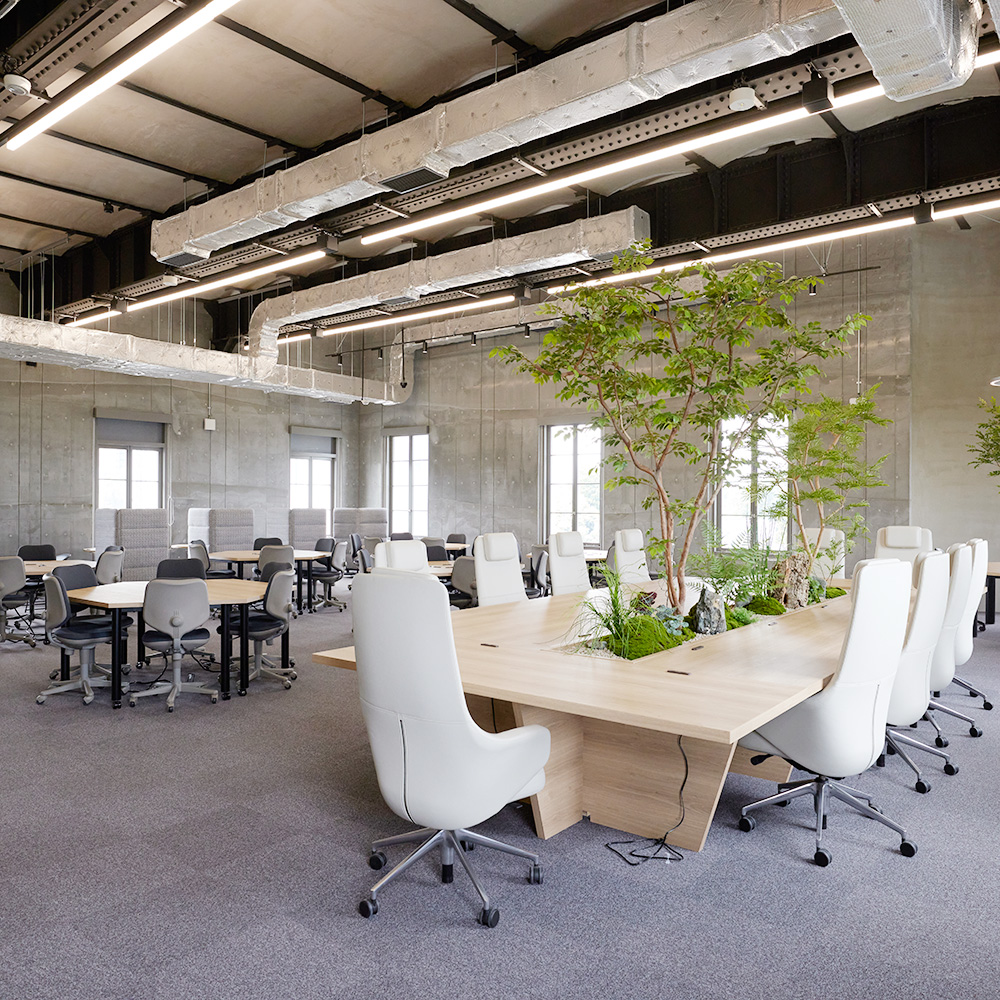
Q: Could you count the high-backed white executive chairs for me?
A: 11